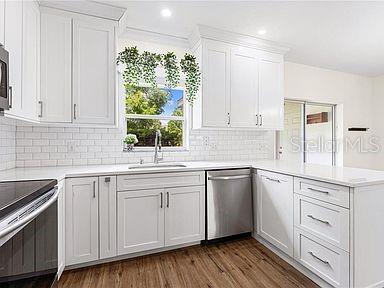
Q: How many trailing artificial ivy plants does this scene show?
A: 4